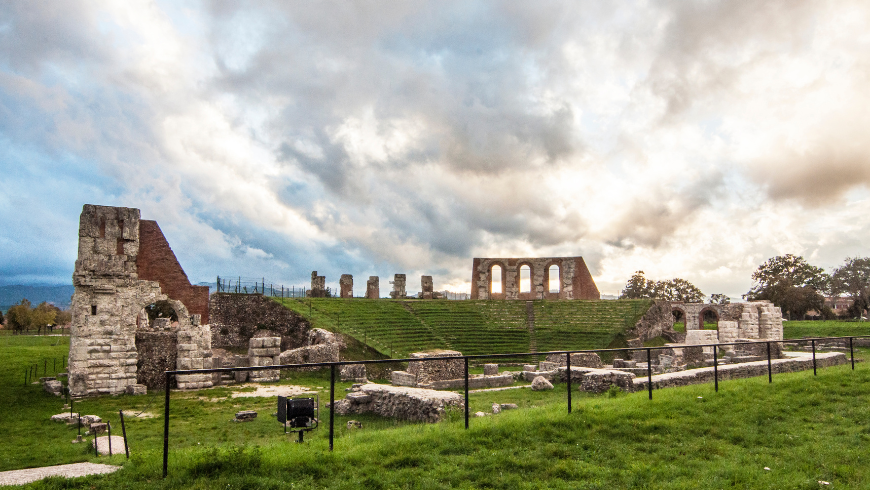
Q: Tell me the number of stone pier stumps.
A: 5